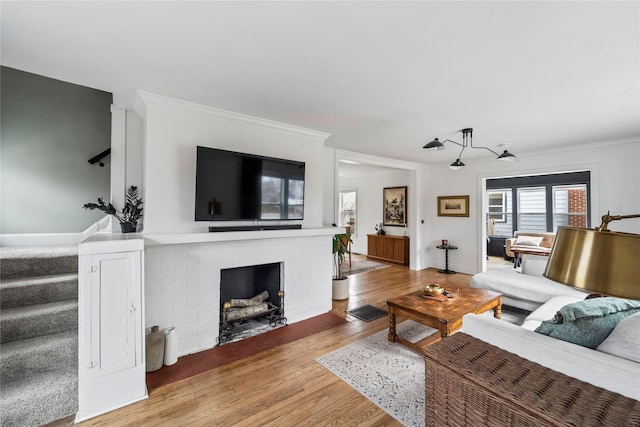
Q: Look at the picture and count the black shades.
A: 3